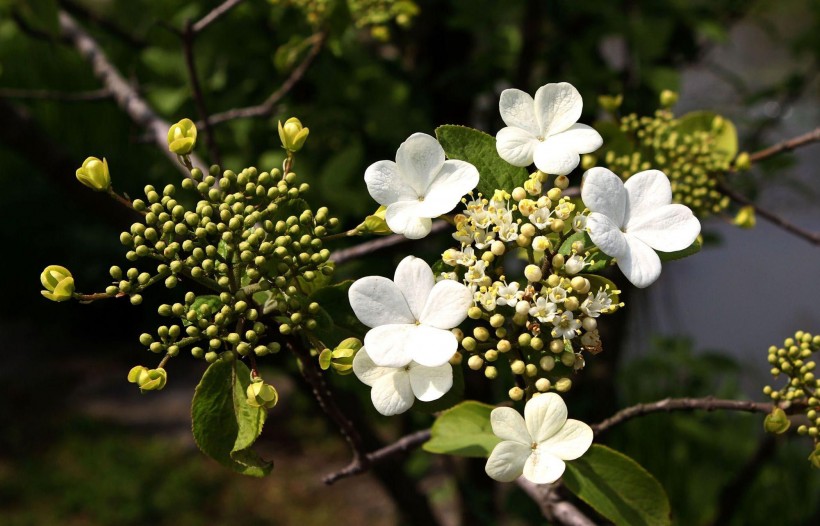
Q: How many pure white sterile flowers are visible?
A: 6